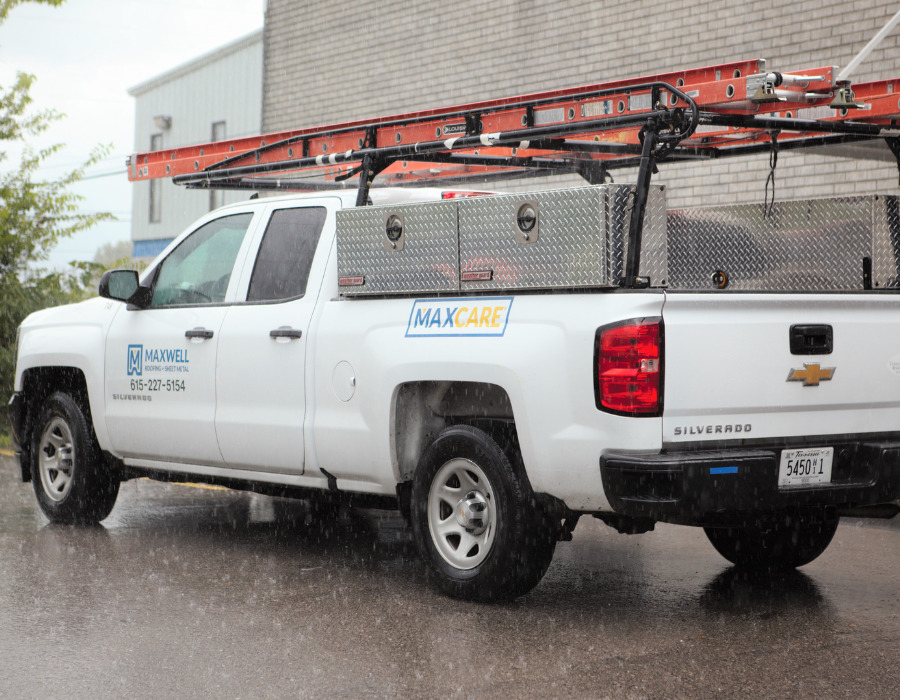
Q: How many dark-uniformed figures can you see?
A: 0